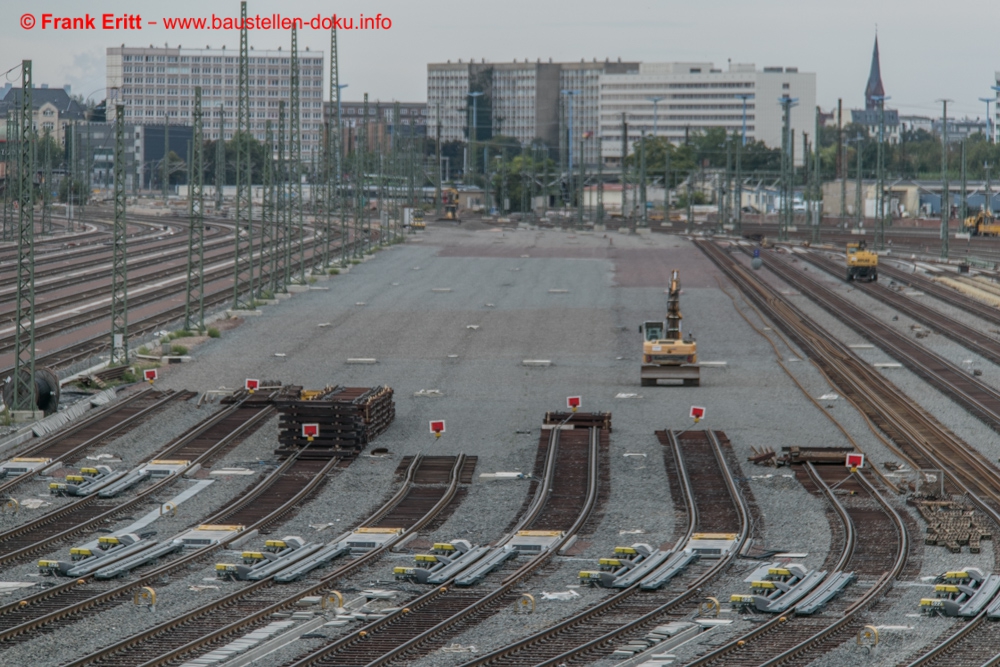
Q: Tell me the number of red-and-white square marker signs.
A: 7